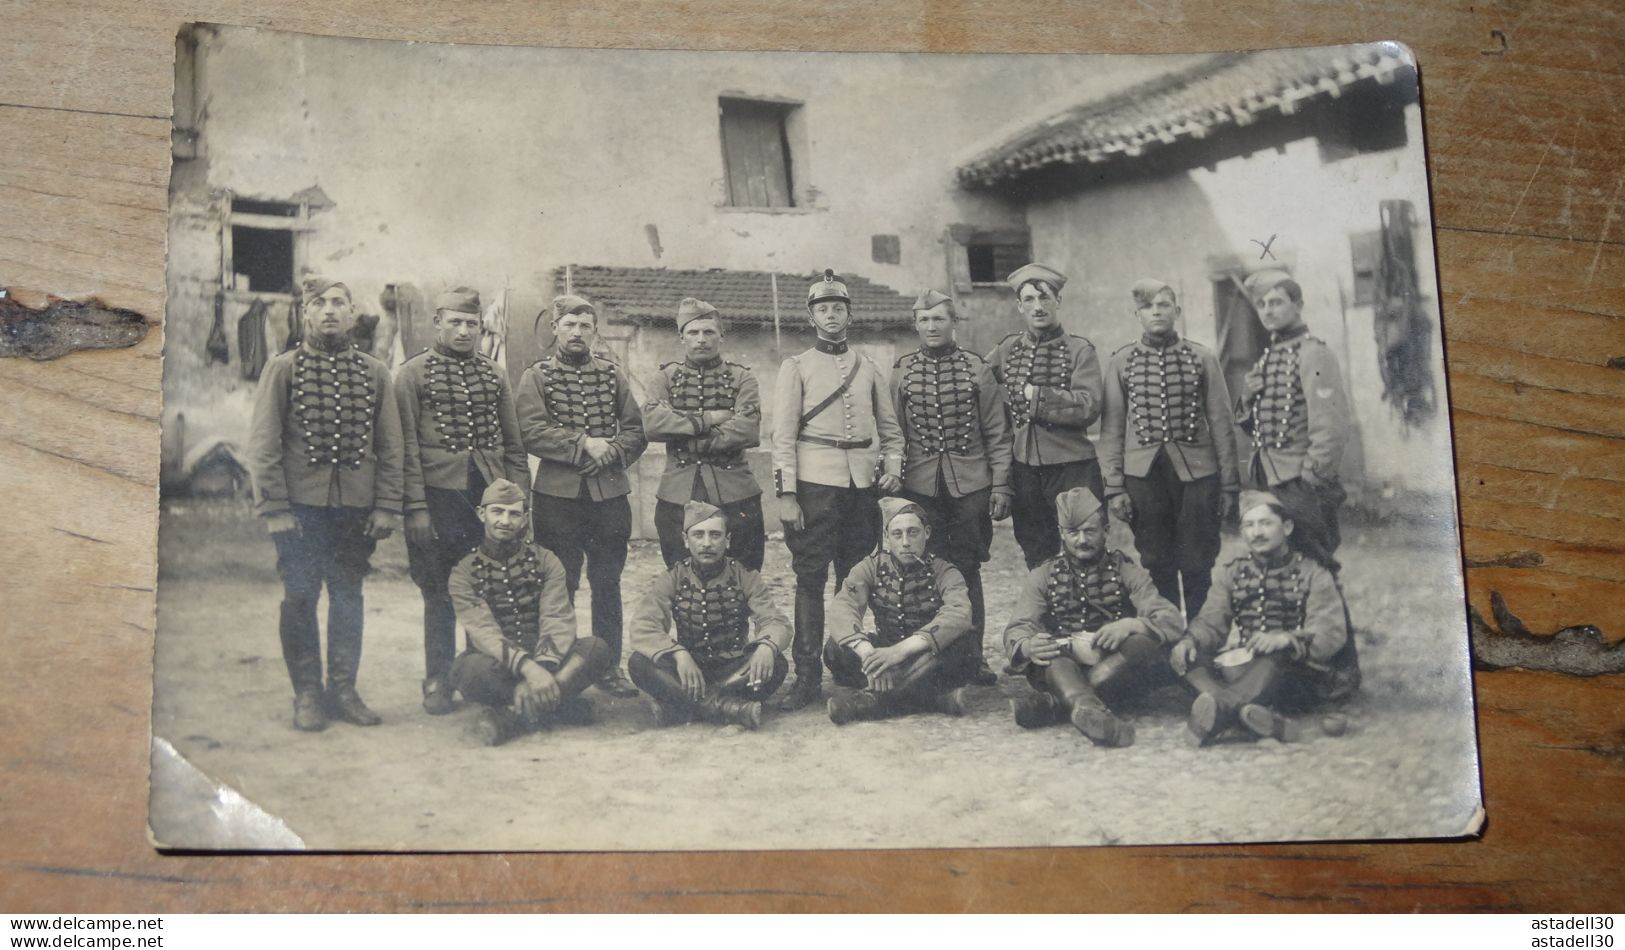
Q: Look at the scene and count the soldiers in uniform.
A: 14